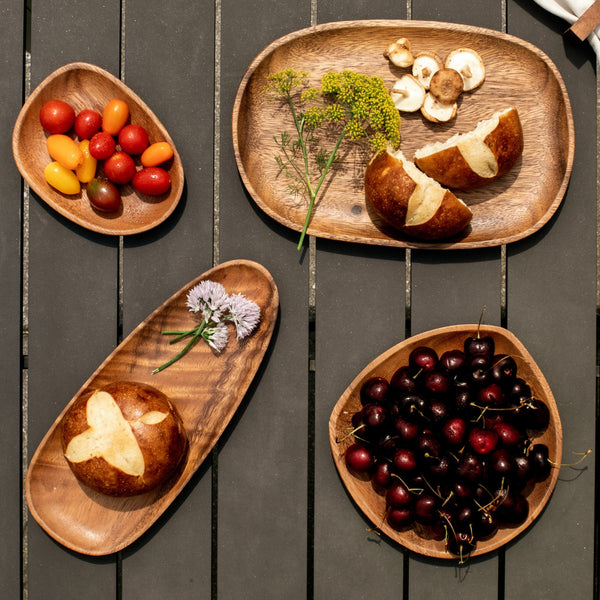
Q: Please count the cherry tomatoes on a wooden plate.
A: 12